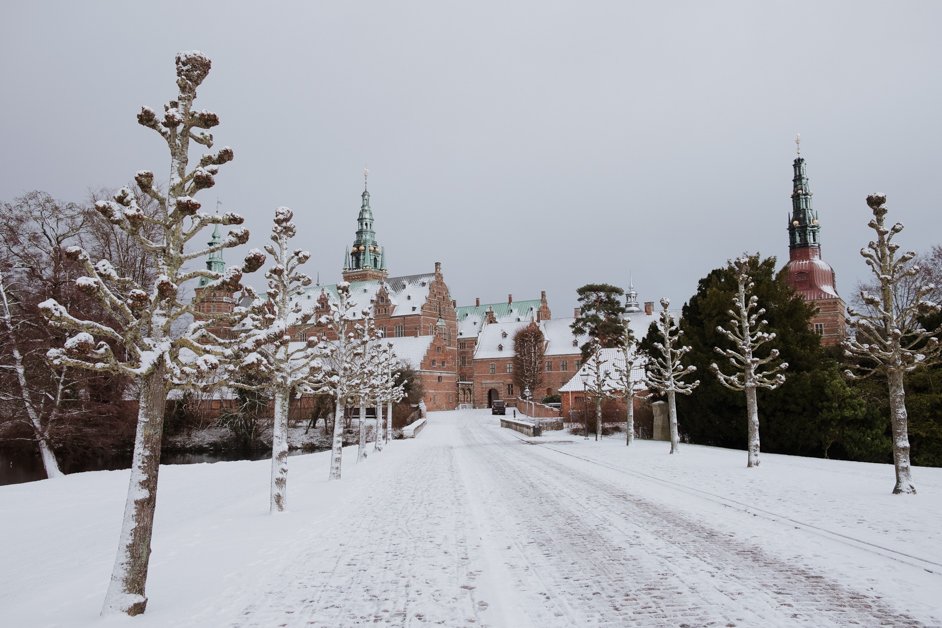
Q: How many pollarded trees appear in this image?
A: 11